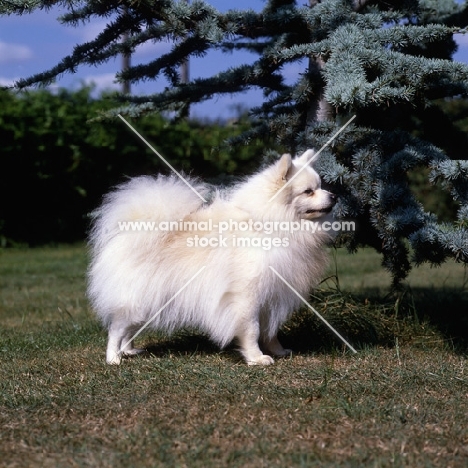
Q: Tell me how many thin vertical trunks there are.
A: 2